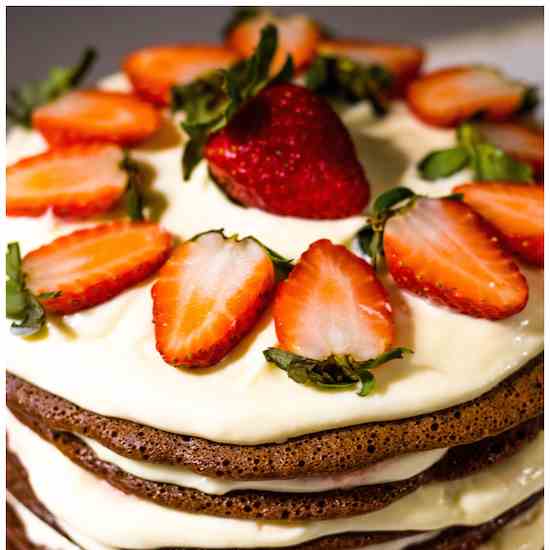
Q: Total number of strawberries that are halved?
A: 12